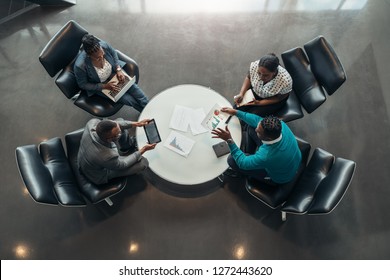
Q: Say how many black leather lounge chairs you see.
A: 4